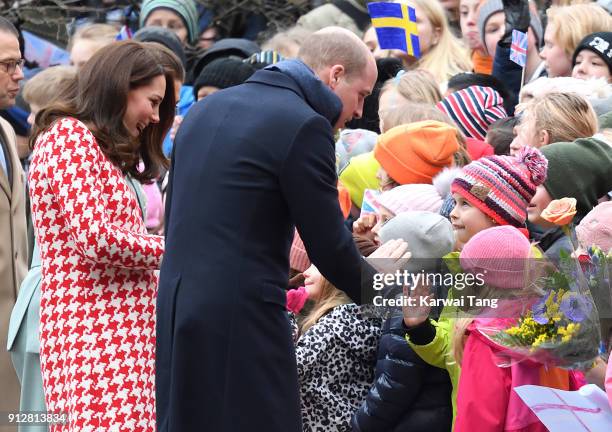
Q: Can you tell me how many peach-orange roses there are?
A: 1